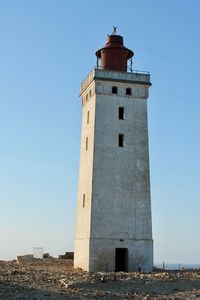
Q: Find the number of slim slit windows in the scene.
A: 5